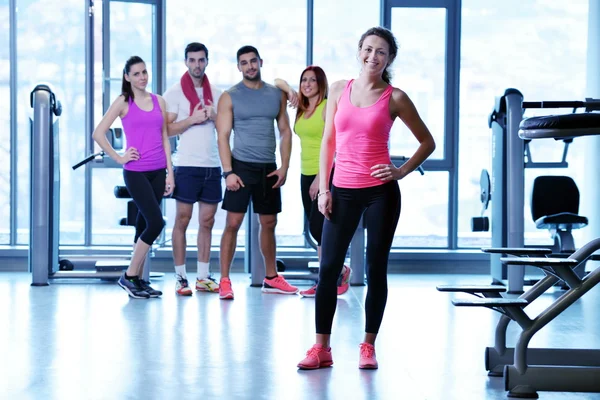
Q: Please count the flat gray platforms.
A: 4